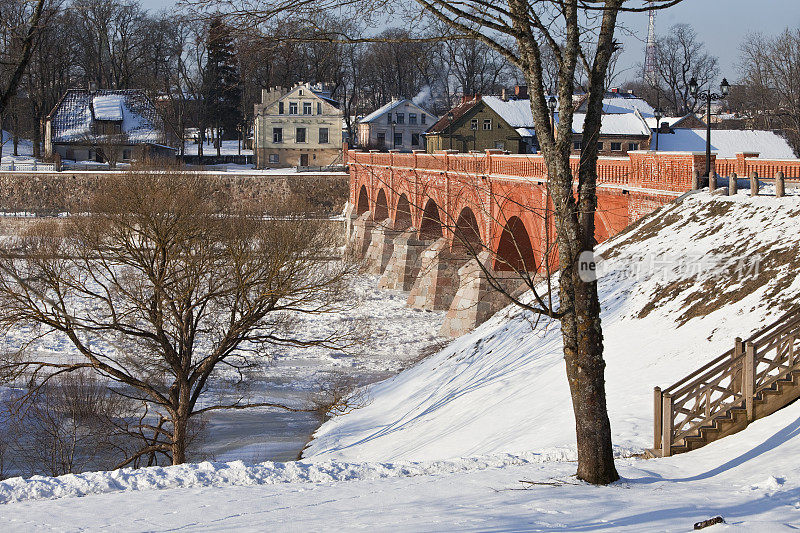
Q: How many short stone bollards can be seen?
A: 5